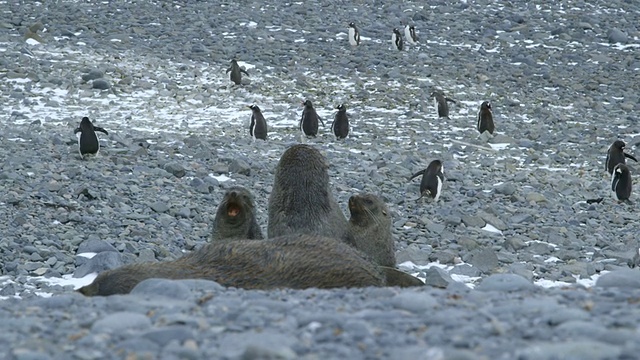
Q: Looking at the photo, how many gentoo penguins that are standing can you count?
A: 13